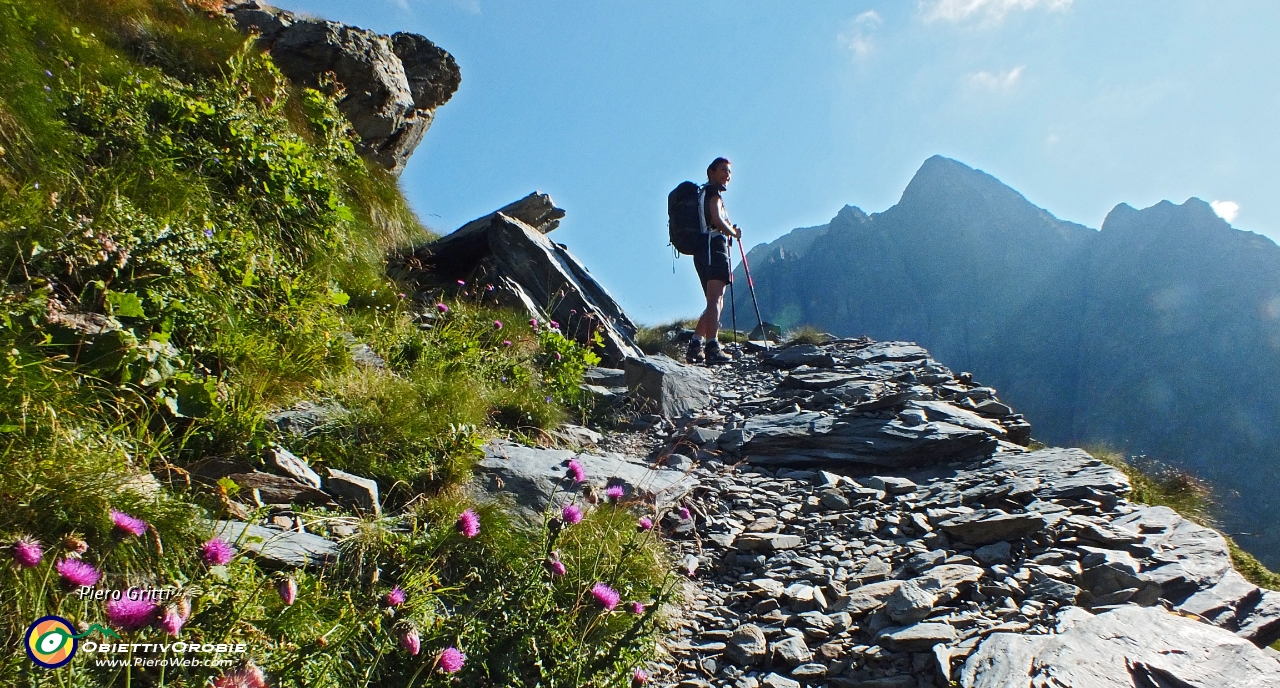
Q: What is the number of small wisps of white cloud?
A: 4